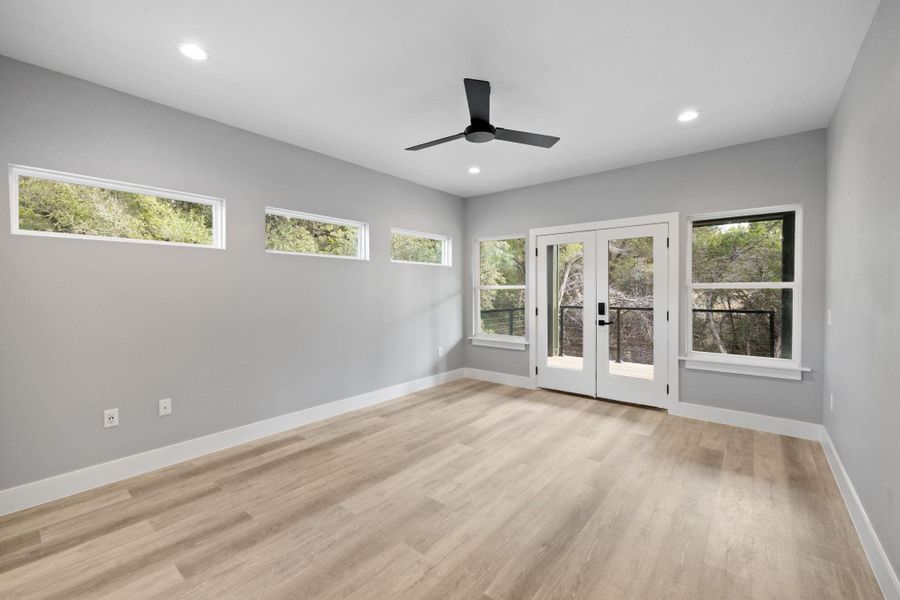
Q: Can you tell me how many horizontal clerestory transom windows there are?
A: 3